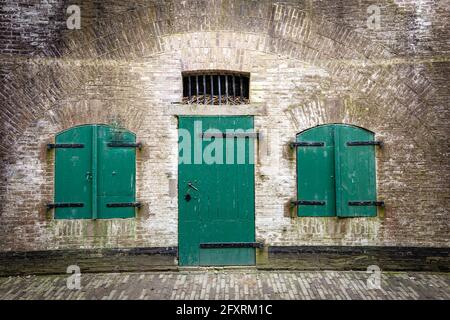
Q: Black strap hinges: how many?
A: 10